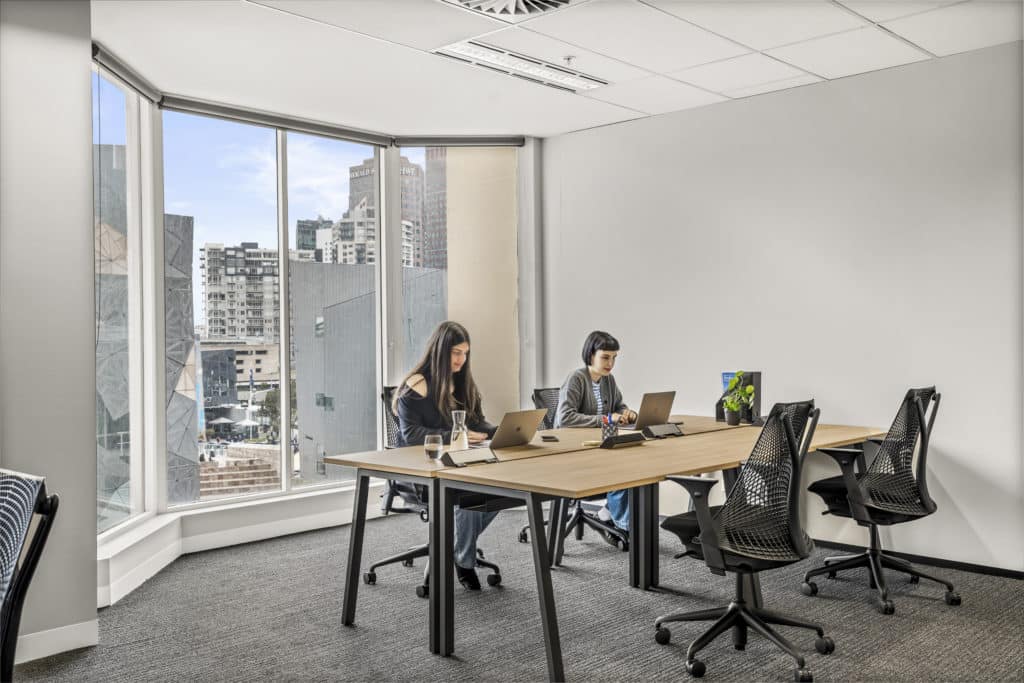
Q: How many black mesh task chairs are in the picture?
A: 5